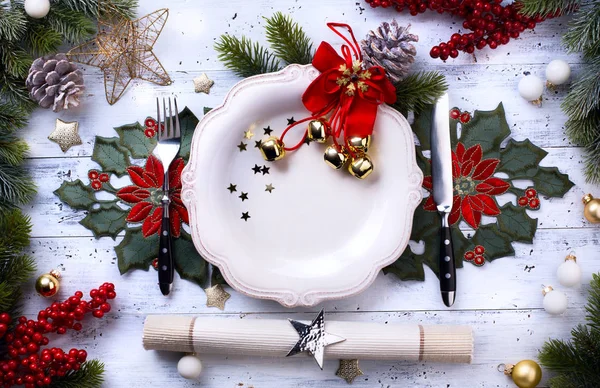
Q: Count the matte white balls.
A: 6